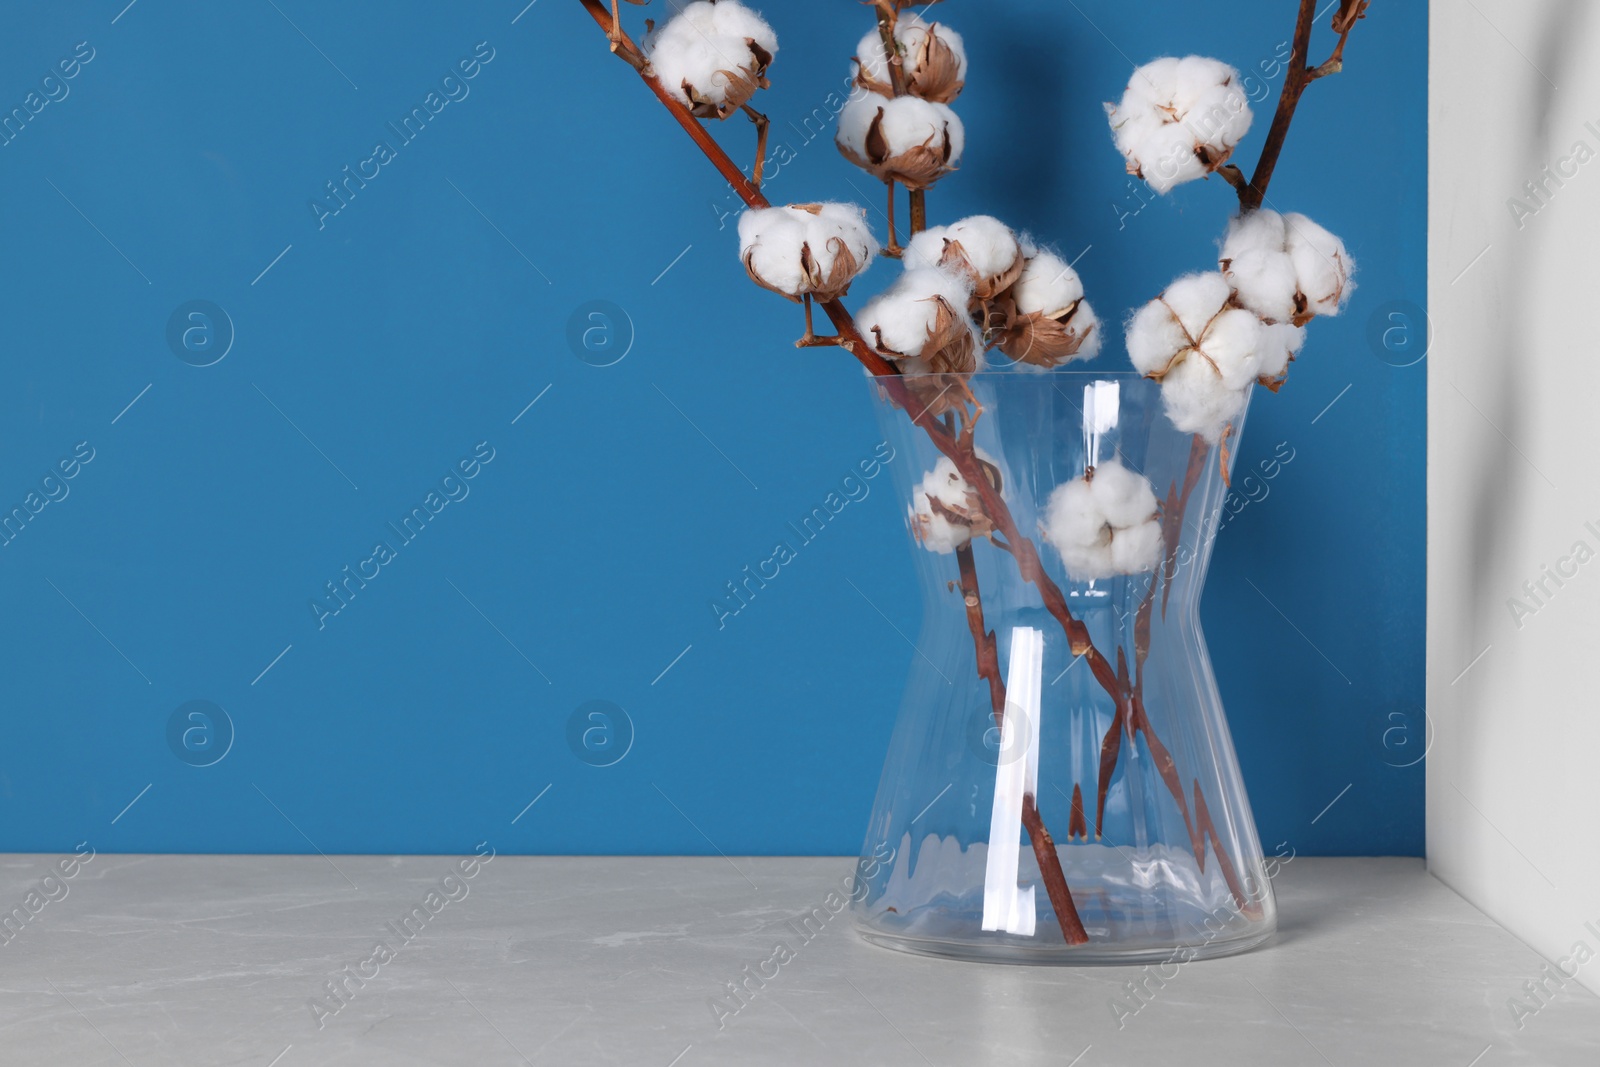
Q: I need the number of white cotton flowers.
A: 13